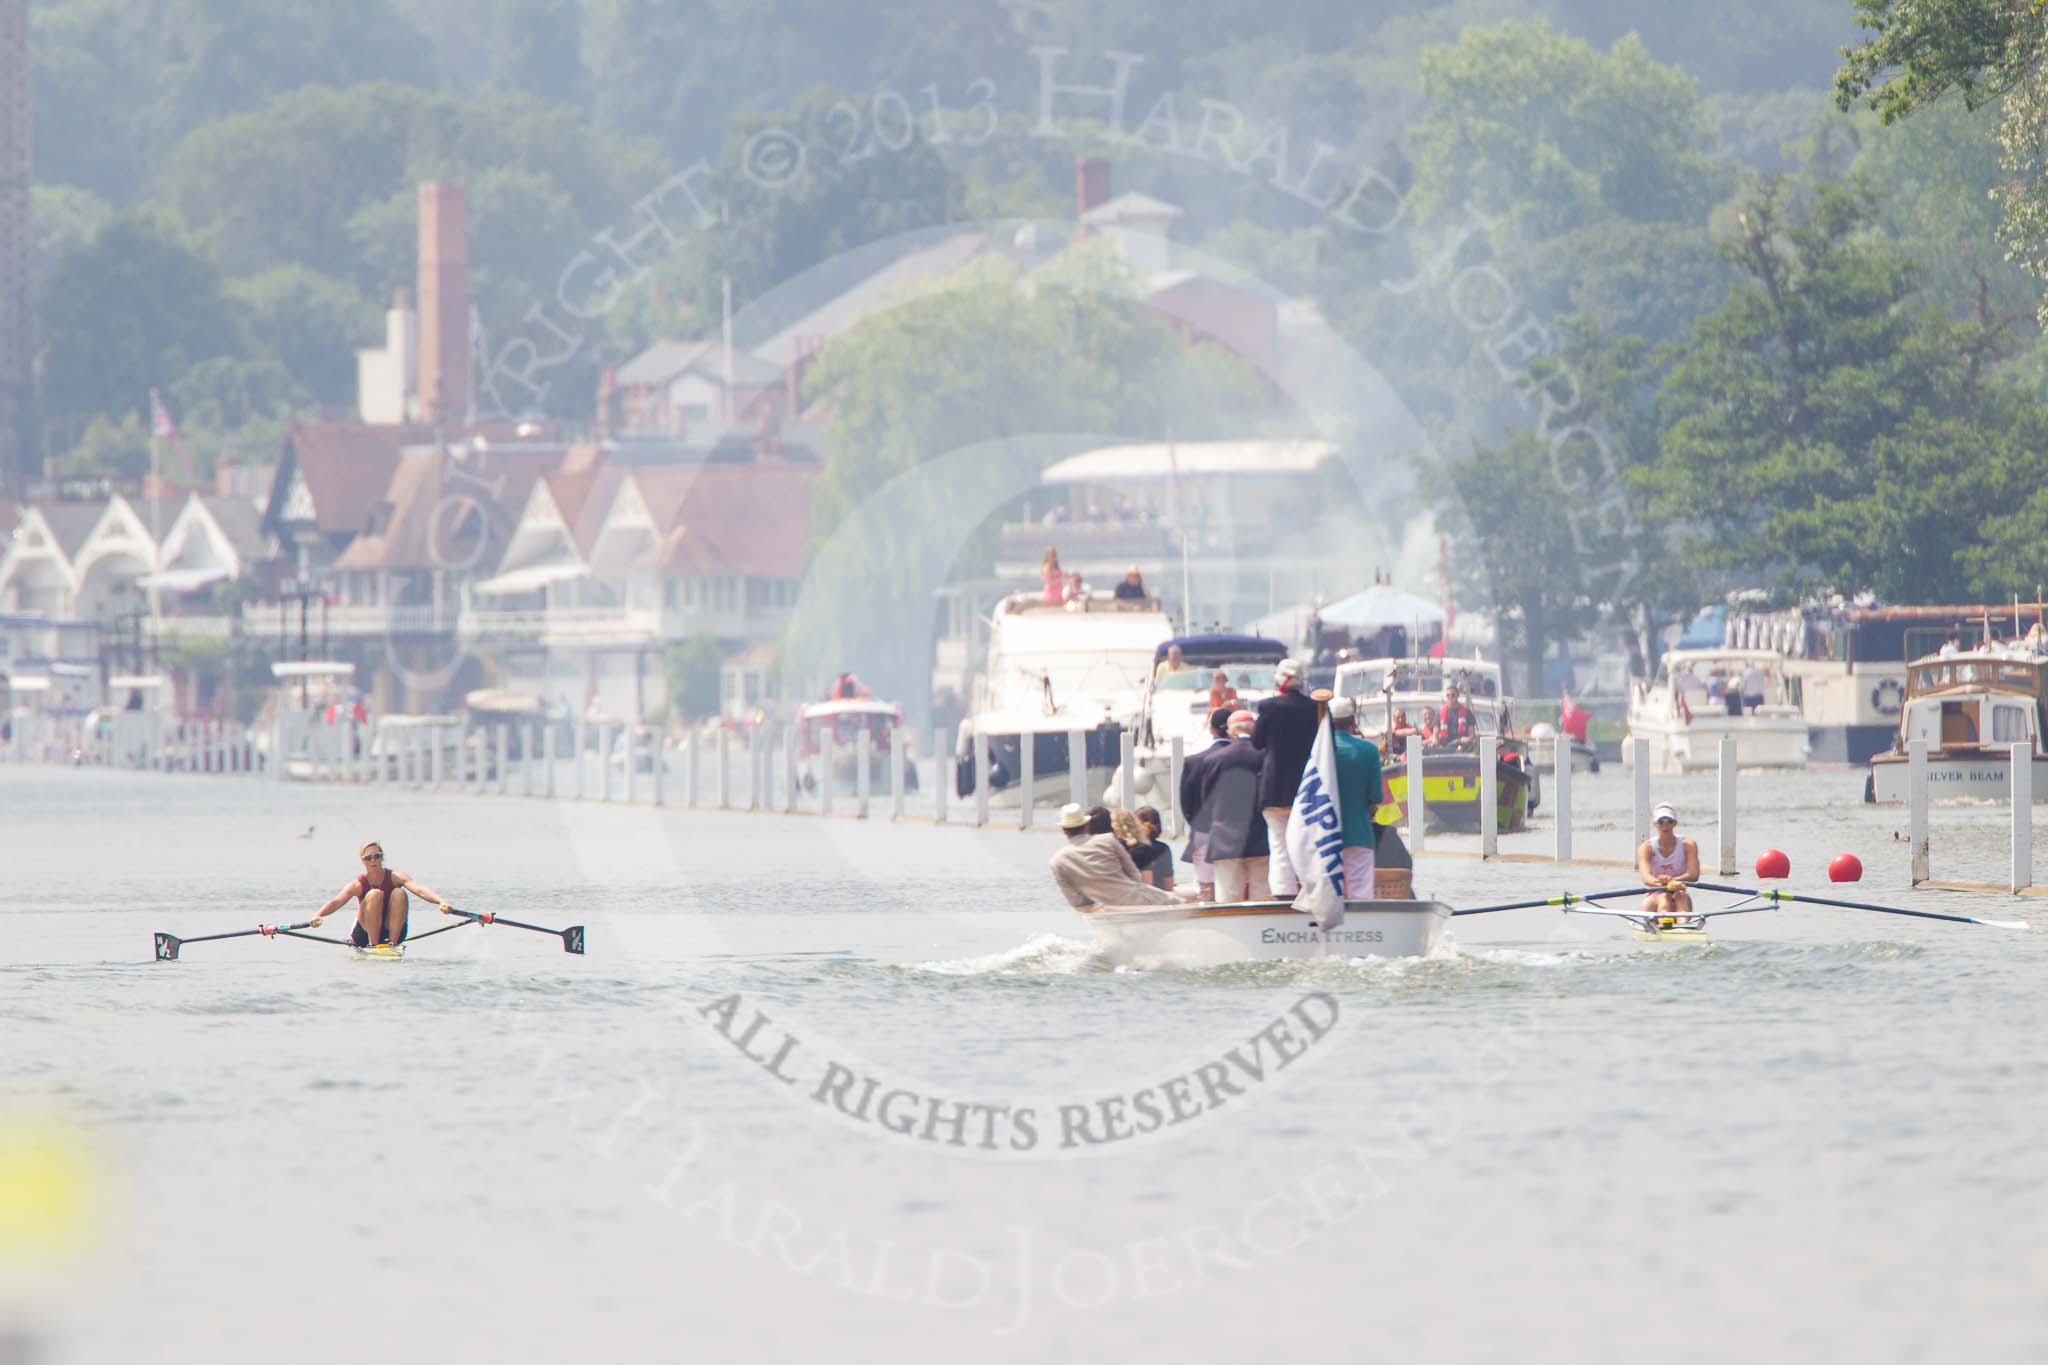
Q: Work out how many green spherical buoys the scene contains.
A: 0